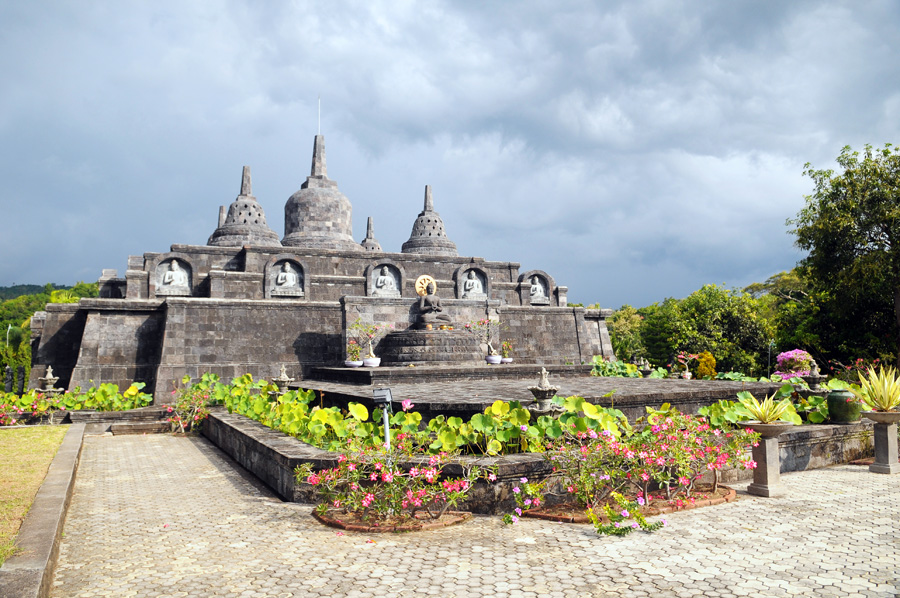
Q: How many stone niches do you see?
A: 5